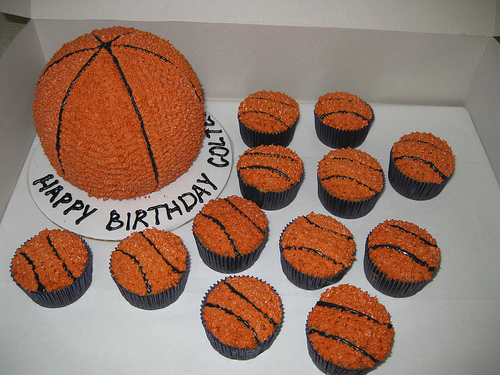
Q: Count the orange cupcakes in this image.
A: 12